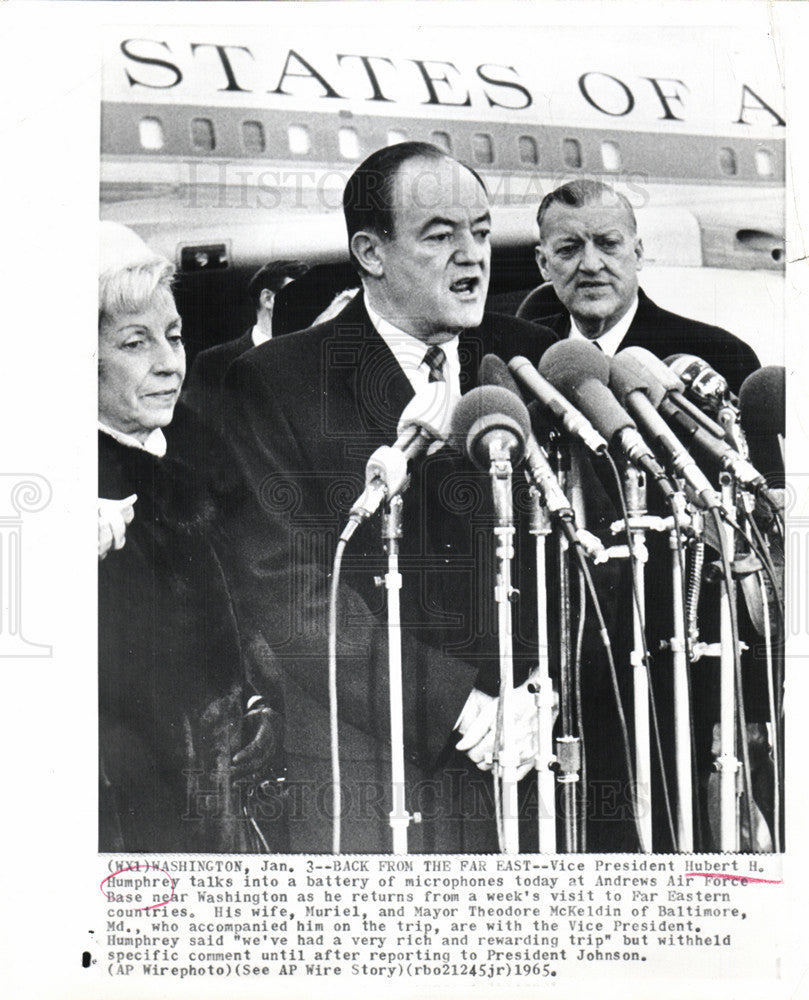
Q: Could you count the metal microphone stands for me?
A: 7